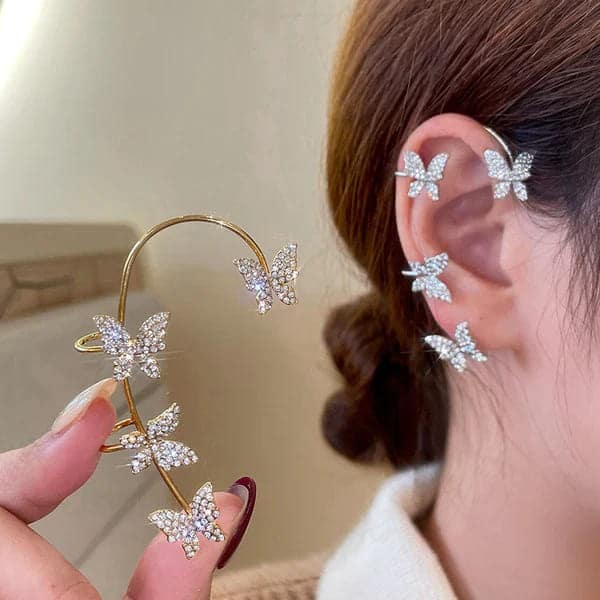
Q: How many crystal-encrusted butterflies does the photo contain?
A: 8